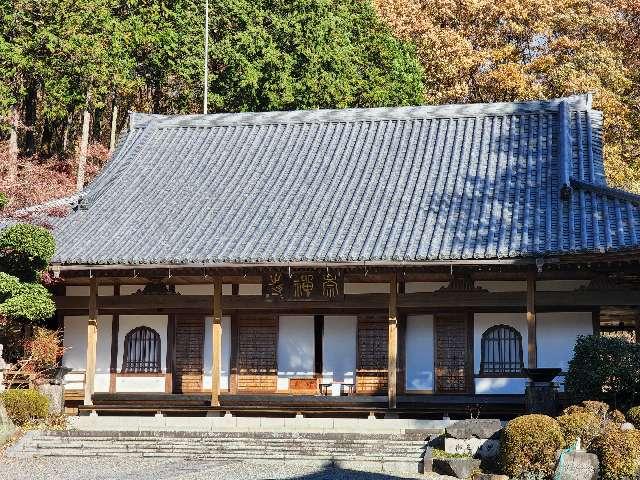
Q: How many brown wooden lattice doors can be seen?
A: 4